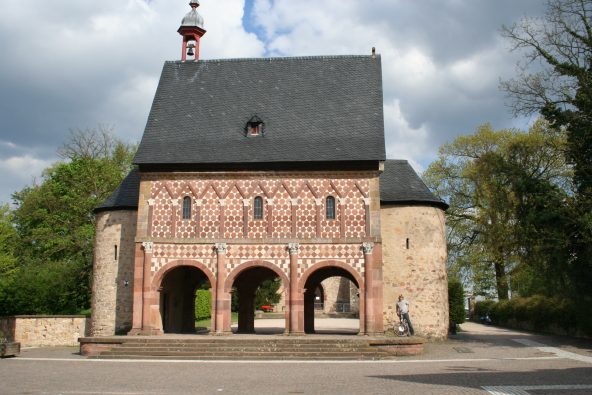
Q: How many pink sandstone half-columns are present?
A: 4